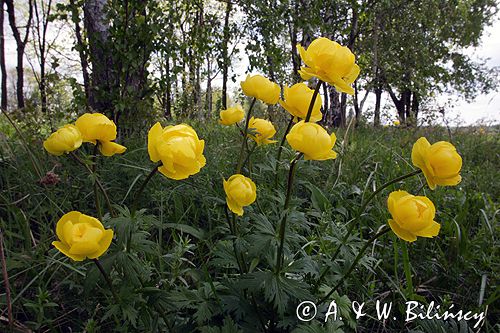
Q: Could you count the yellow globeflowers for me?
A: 13